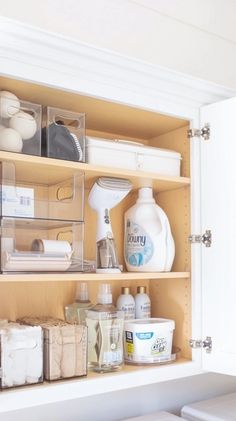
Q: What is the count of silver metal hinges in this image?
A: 3